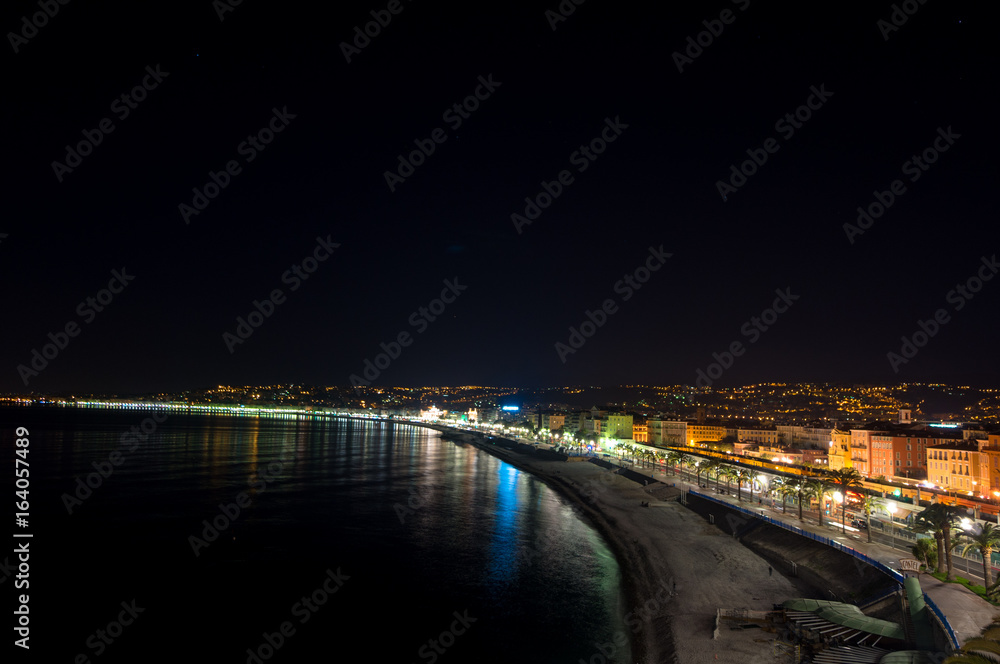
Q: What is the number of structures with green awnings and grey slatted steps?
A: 2